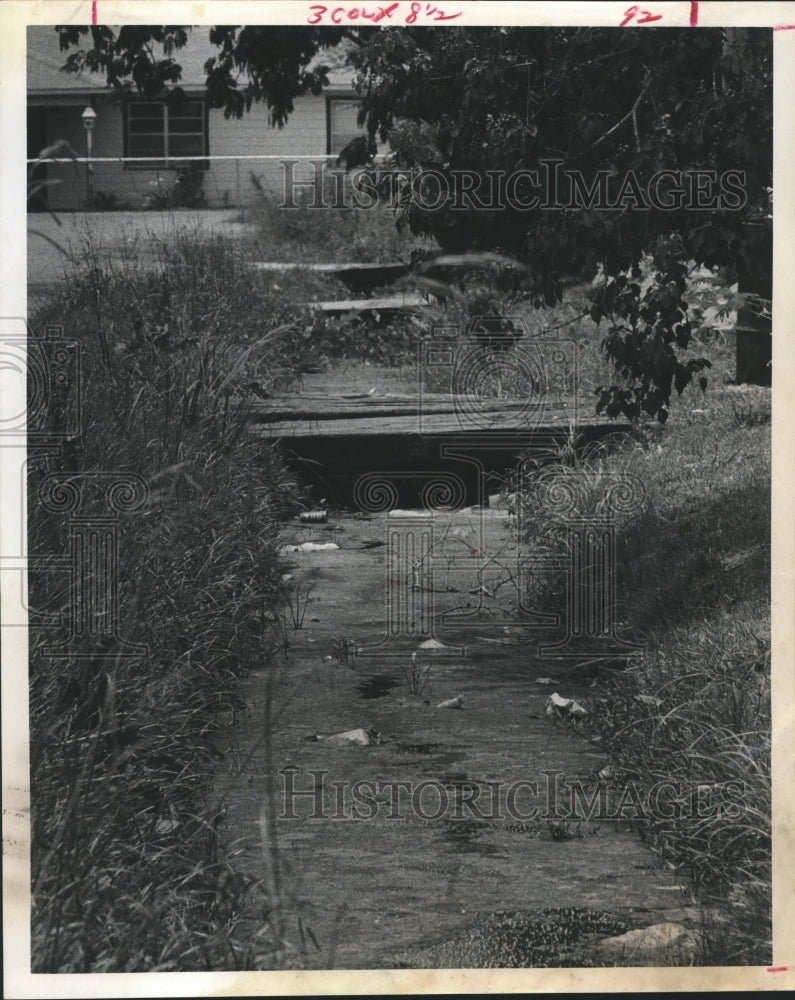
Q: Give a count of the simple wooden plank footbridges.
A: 3